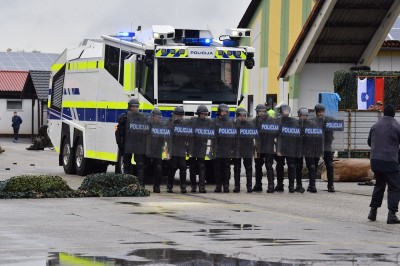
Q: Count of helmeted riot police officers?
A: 10